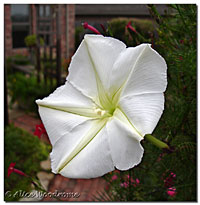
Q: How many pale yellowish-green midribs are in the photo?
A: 5